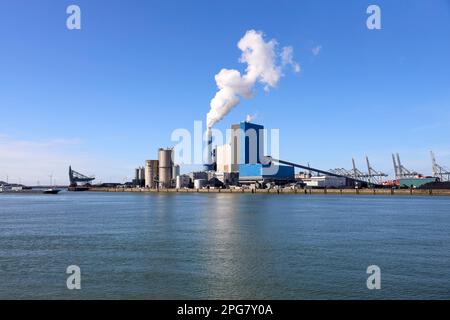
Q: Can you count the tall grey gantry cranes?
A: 5